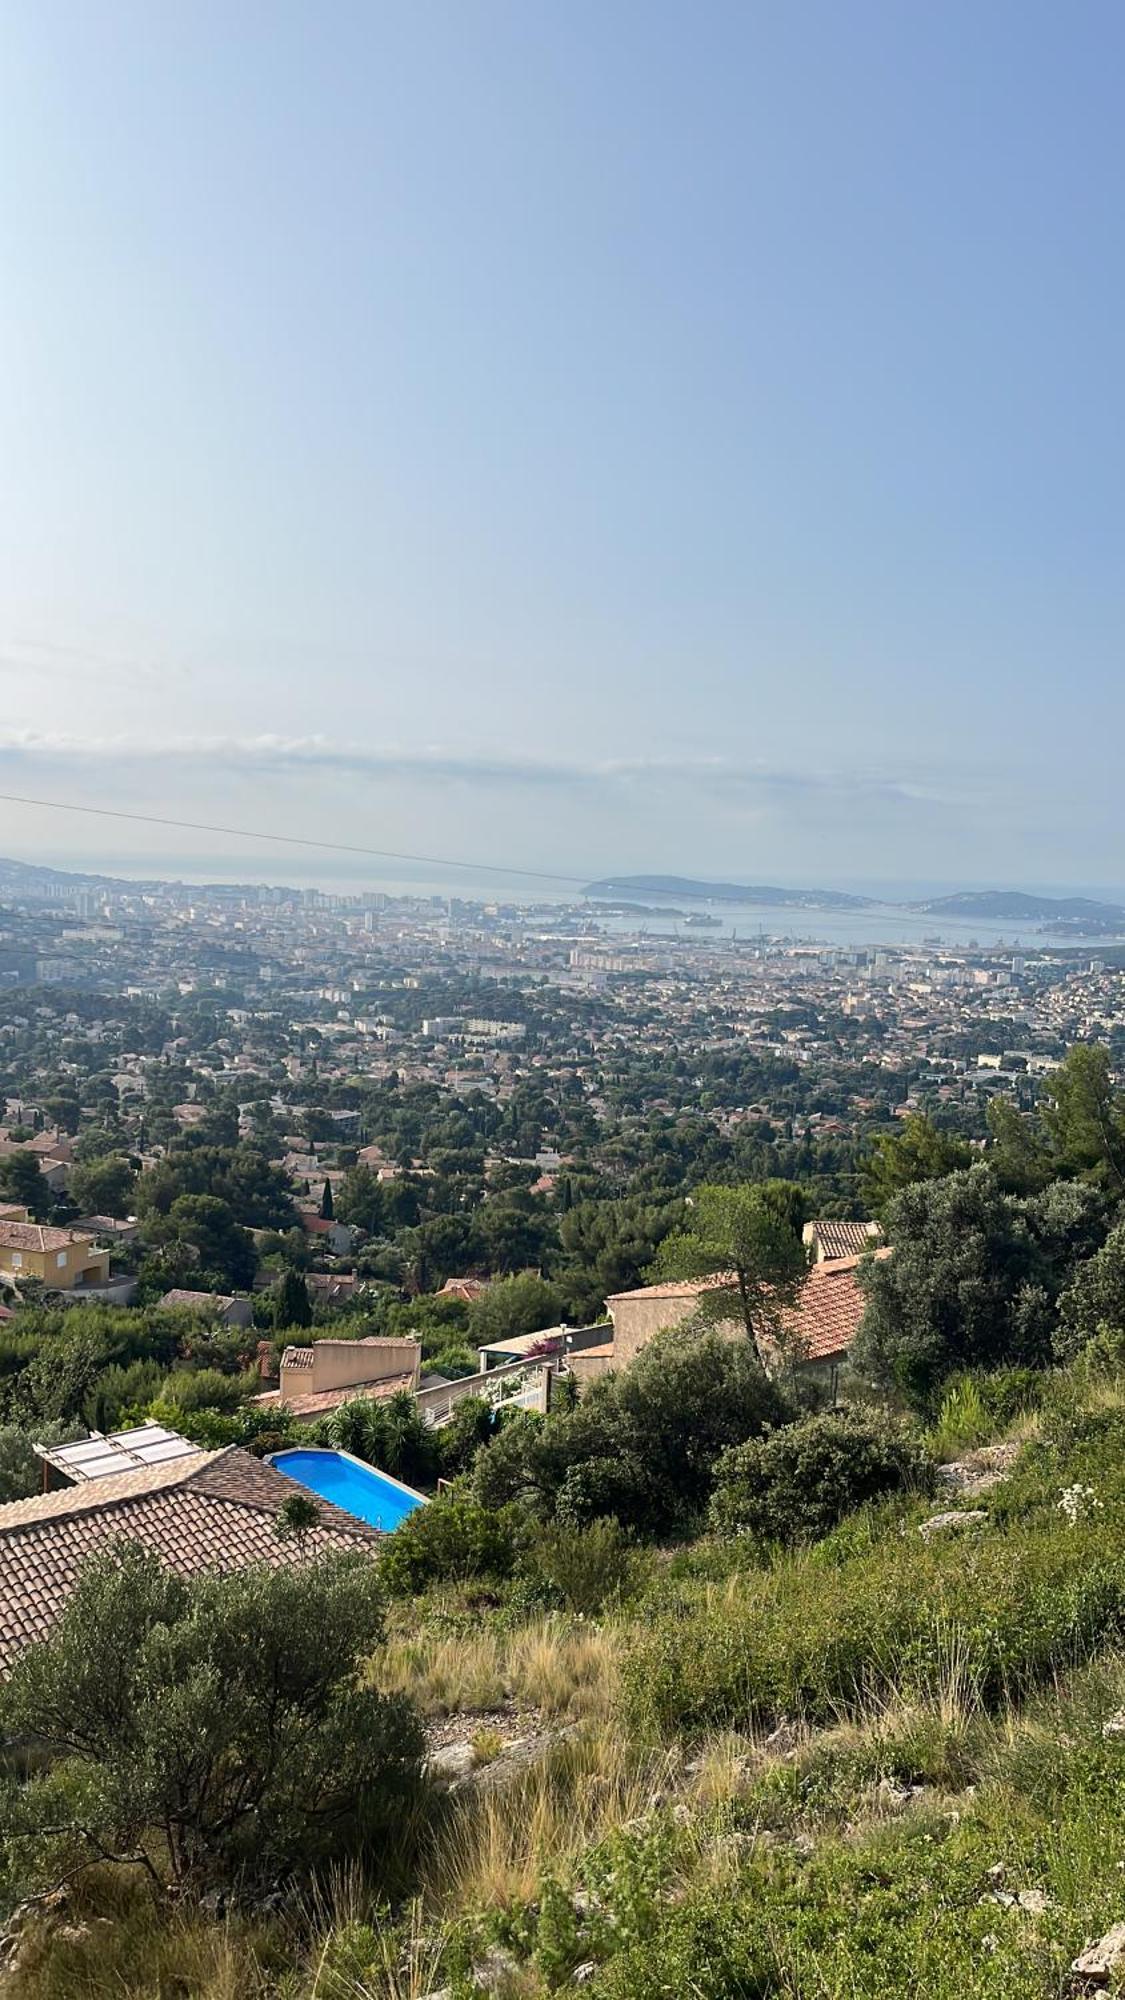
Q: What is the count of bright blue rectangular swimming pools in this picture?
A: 1